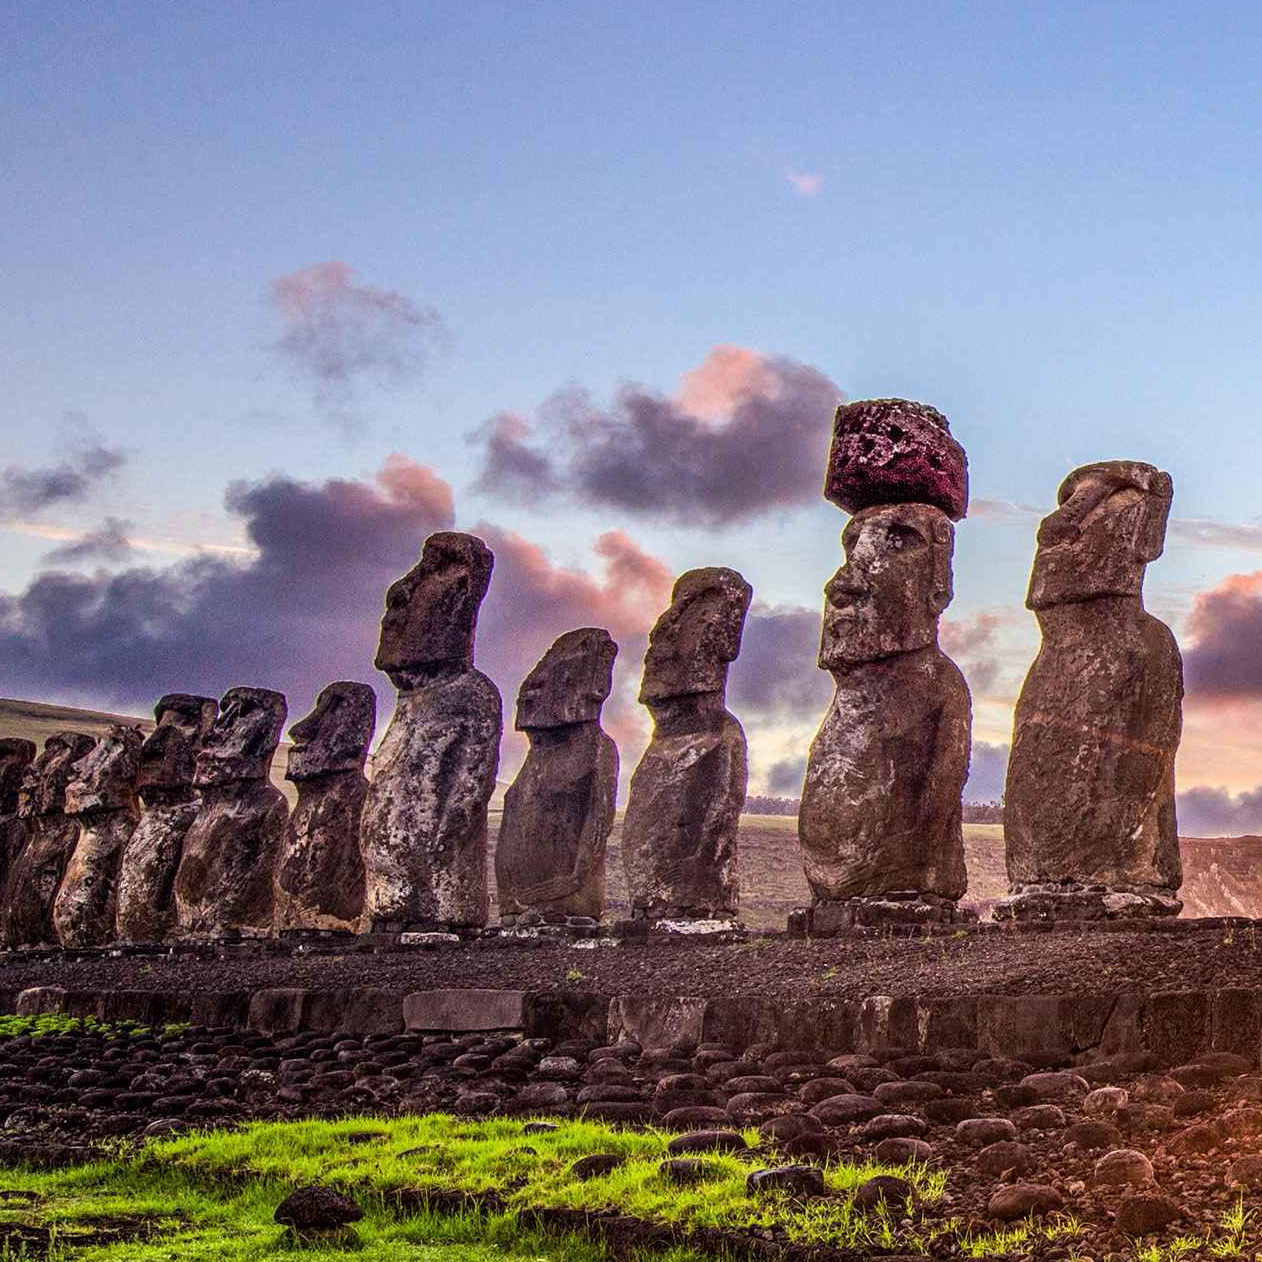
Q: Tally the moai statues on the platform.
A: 11